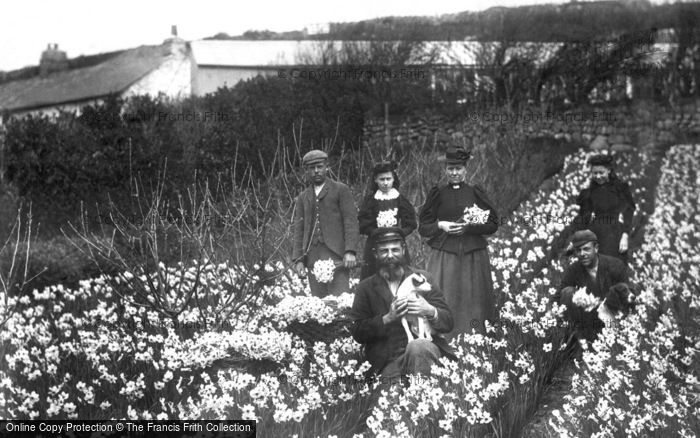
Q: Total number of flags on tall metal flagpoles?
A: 0